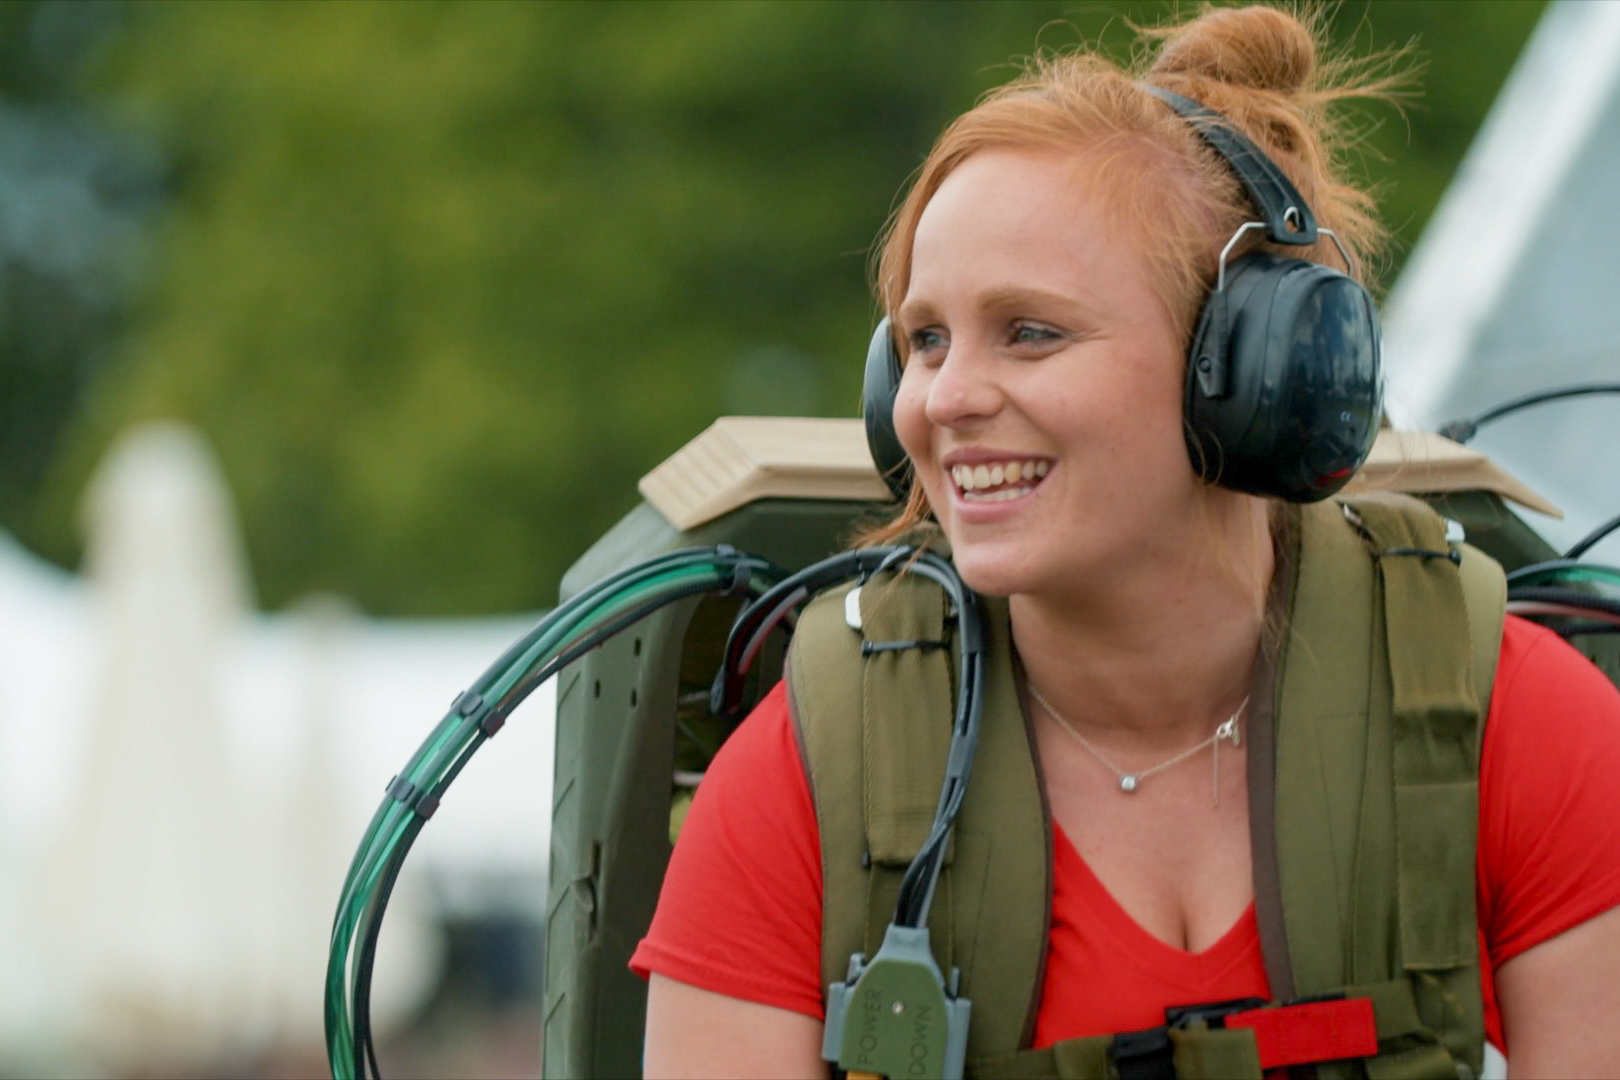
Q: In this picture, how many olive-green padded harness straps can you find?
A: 2